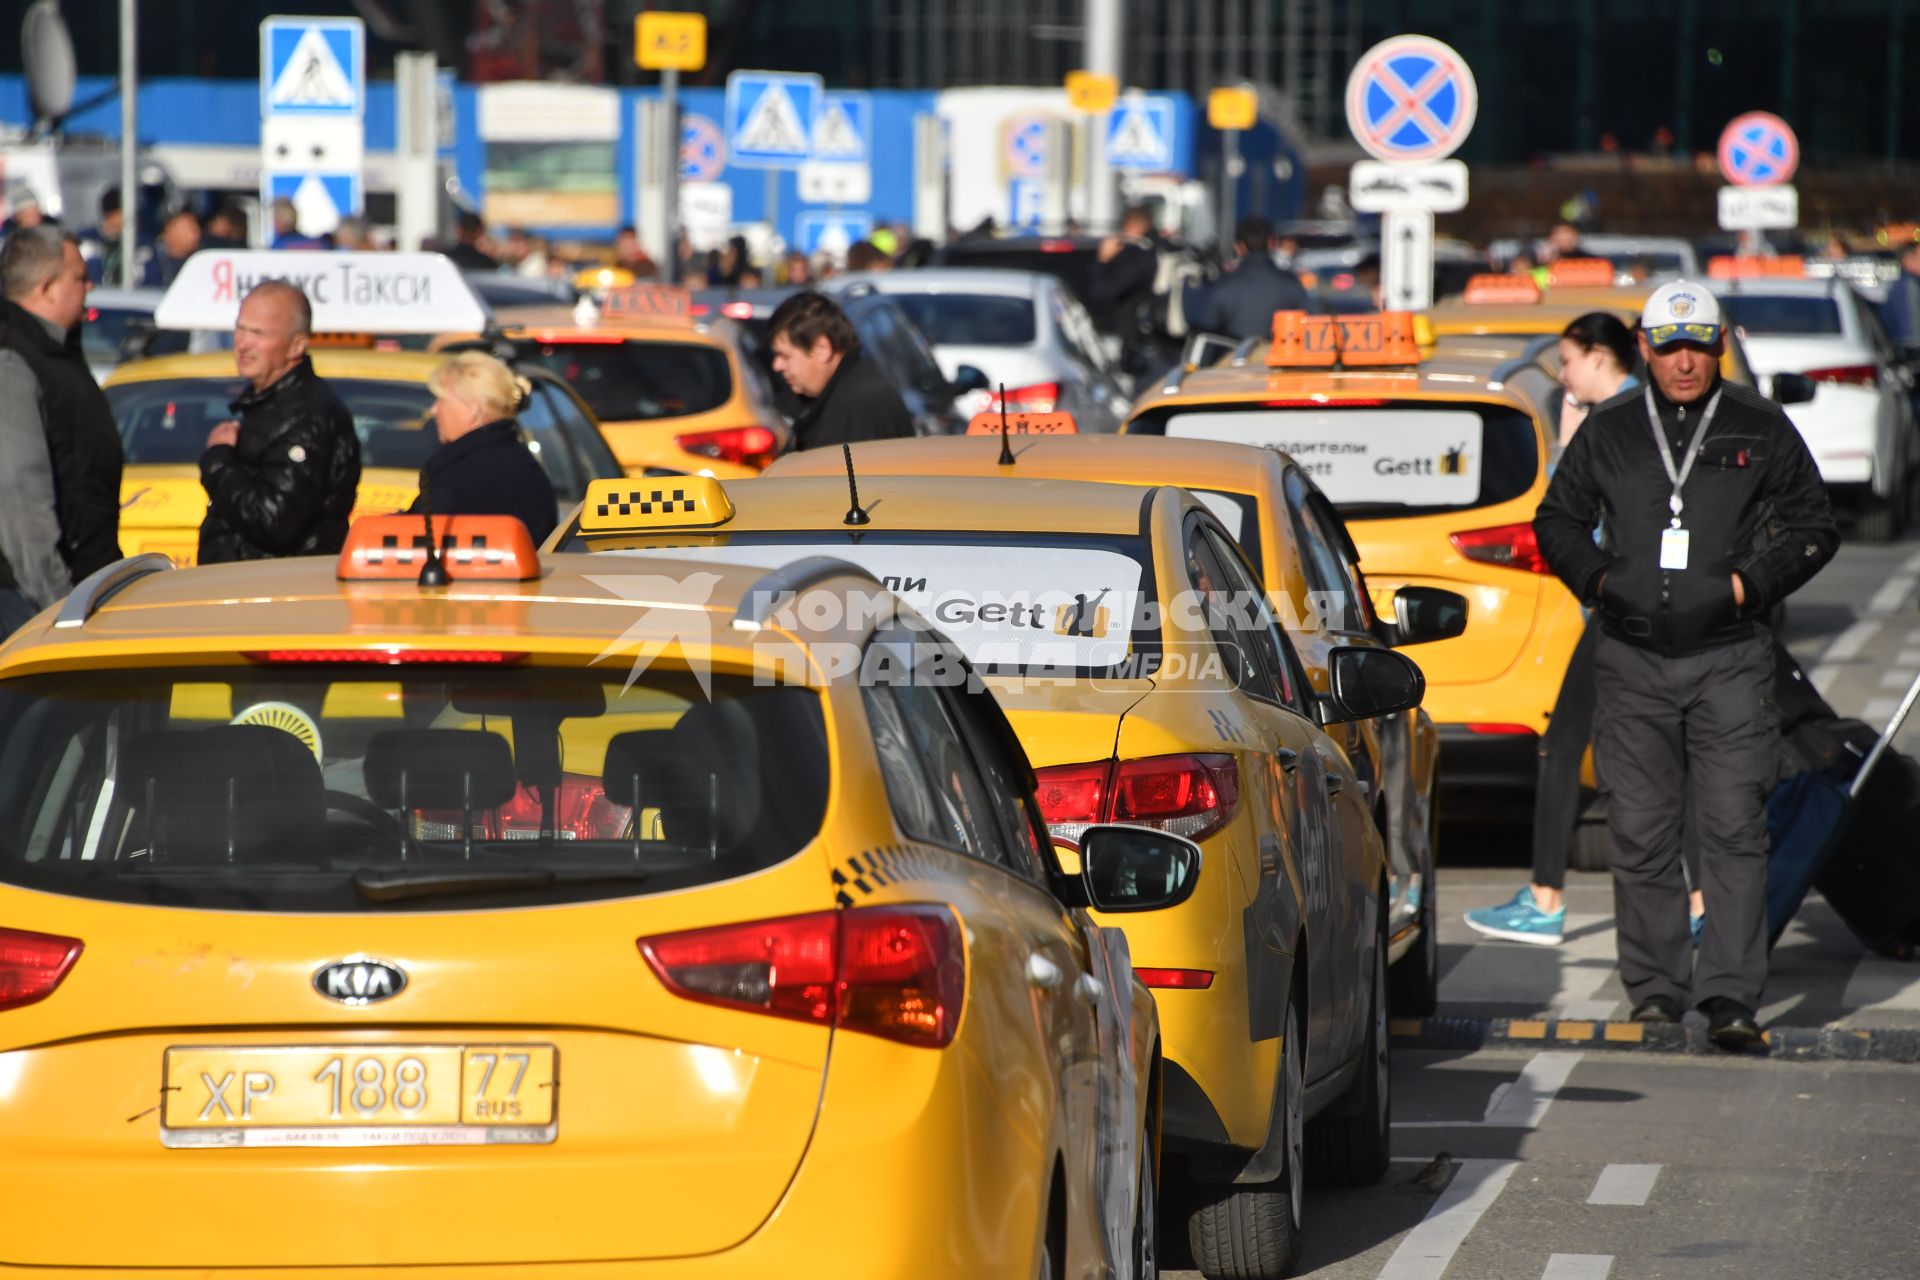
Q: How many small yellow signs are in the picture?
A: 3